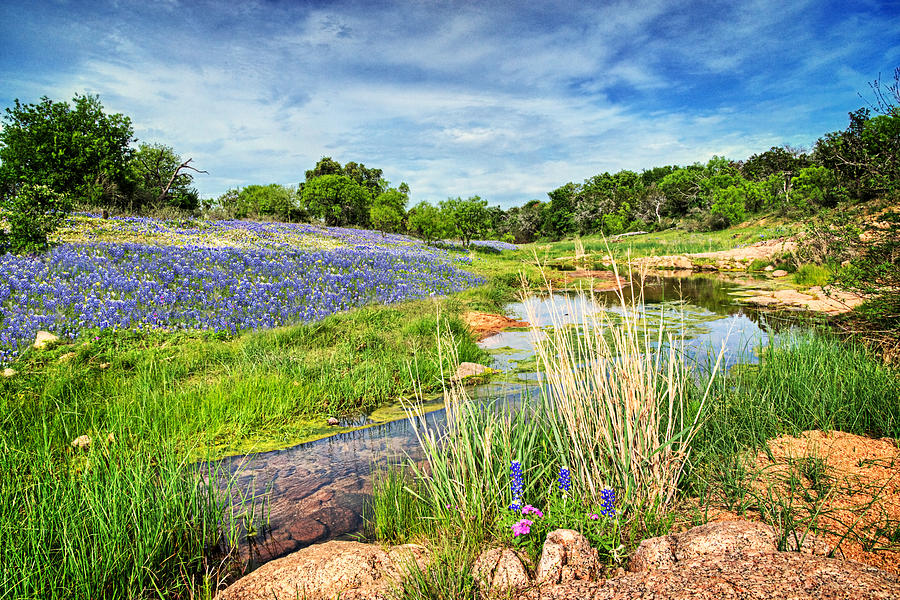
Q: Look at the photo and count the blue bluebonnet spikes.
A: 3